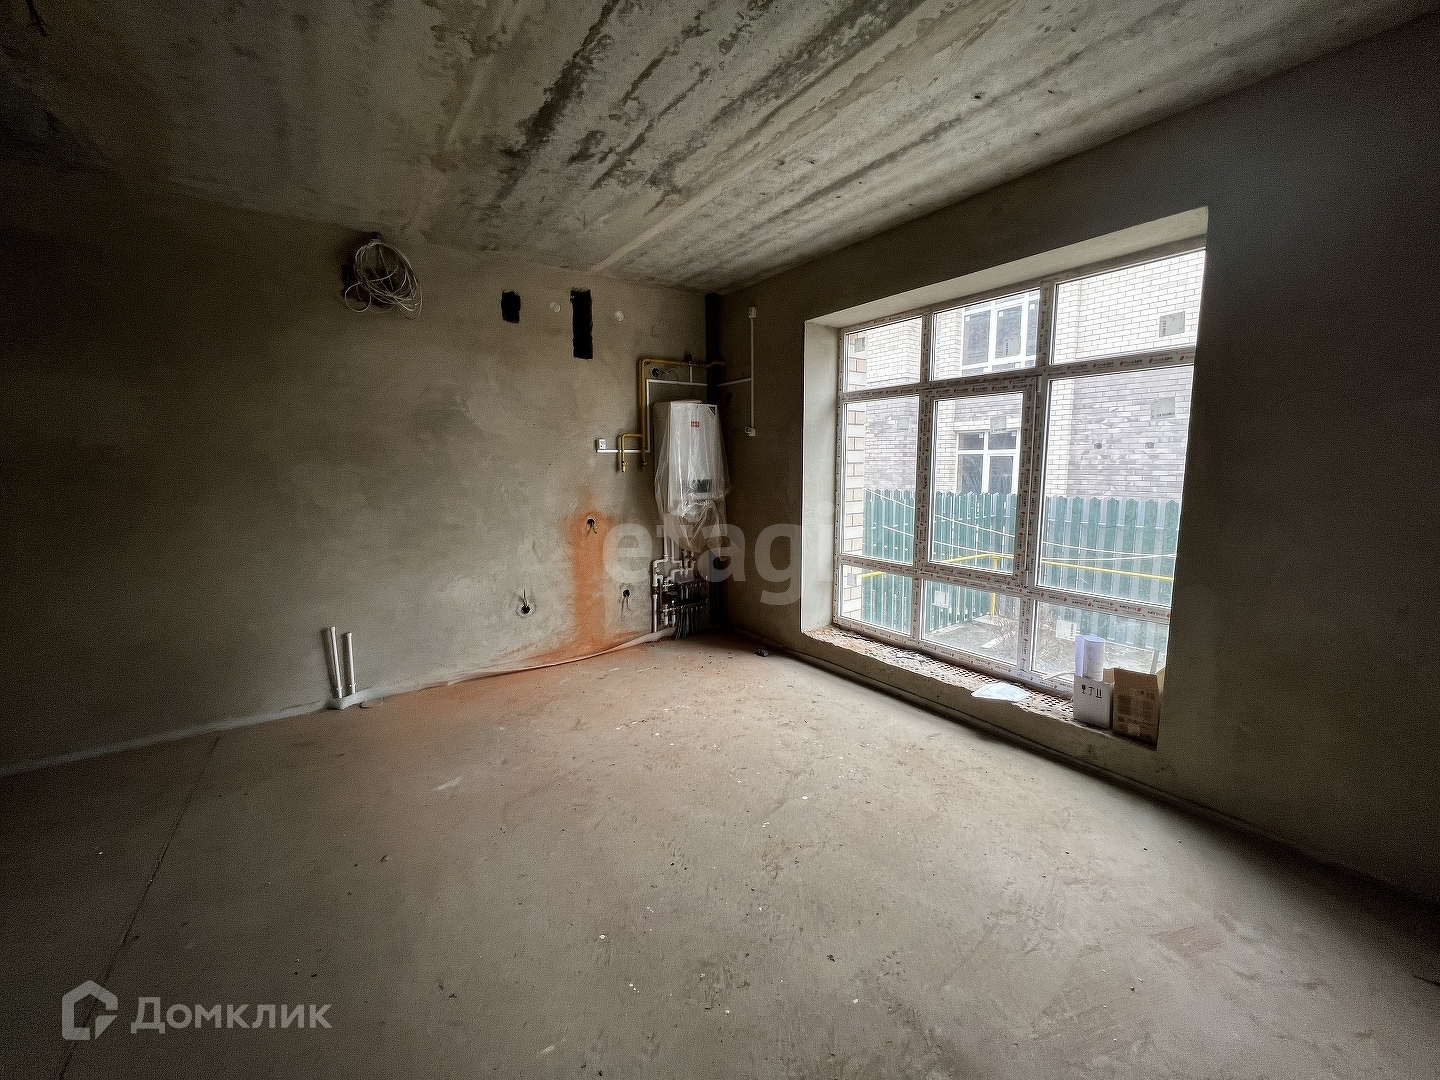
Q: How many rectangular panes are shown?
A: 9